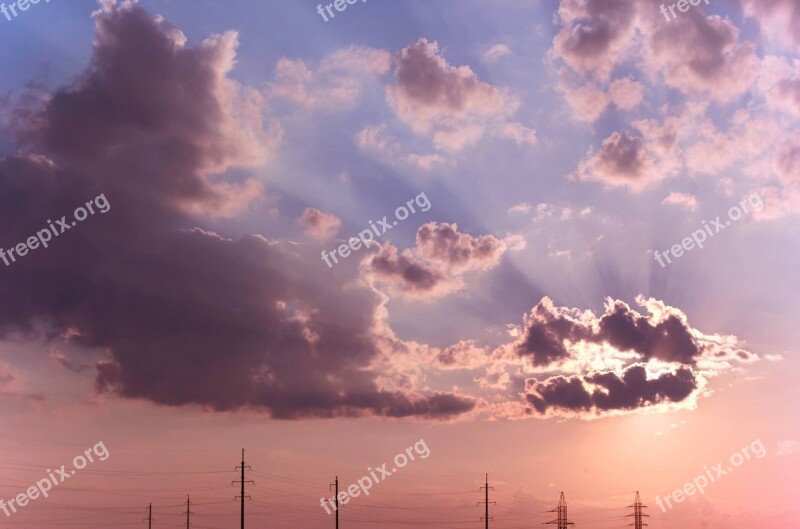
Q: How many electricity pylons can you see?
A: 7